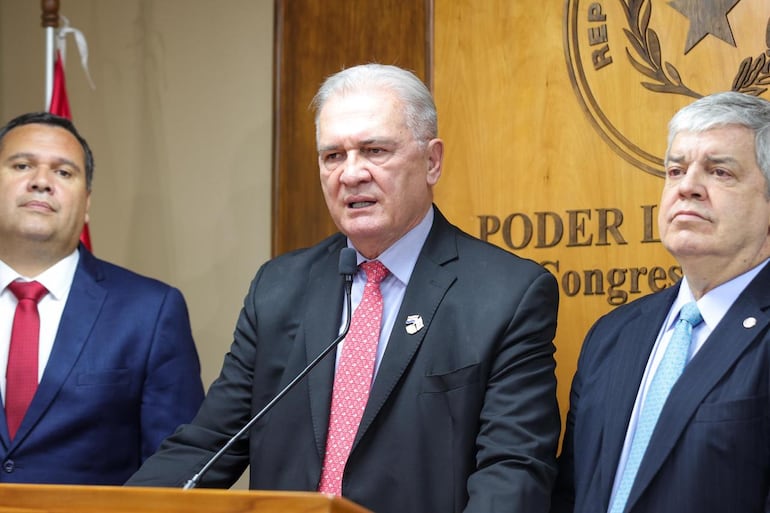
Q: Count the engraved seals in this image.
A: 1